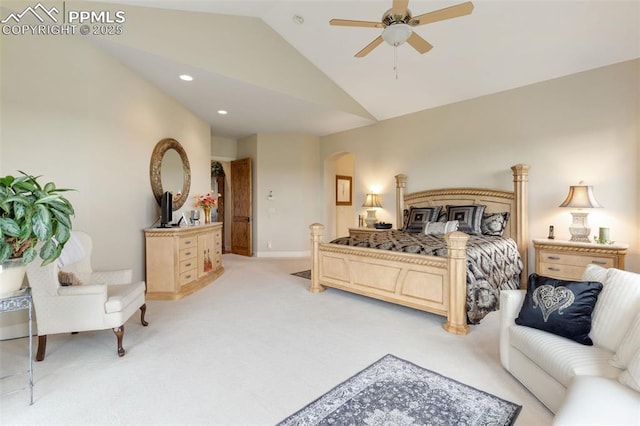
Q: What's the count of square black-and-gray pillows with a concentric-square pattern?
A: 2